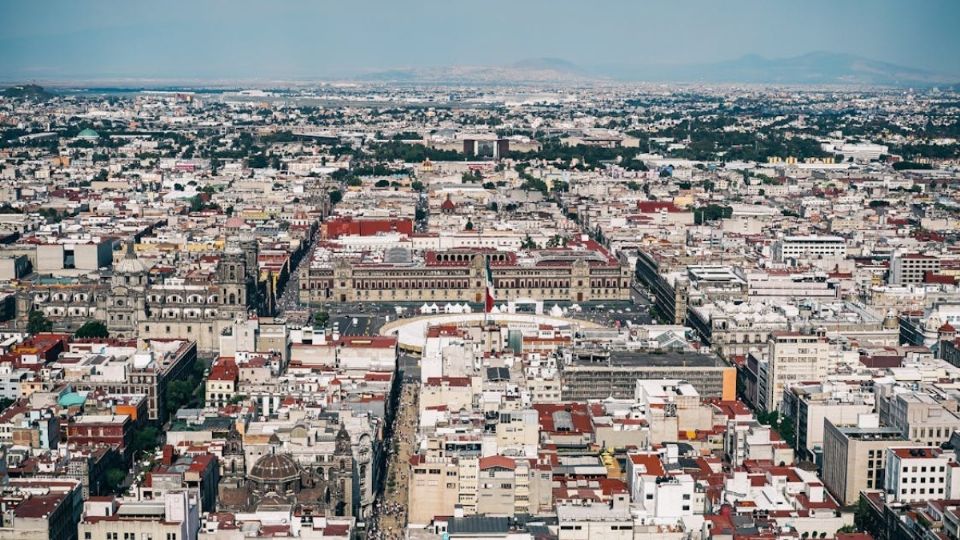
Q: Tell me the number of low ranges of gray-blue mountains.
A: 2